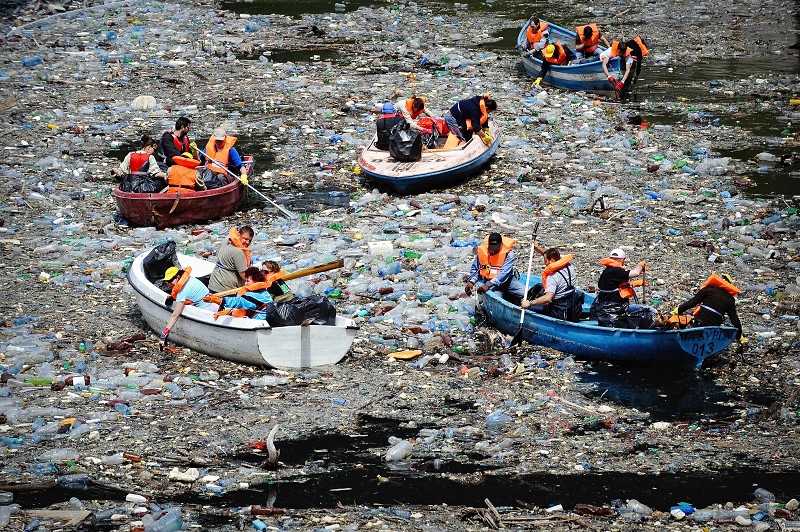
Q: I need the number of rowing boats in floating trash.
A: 5